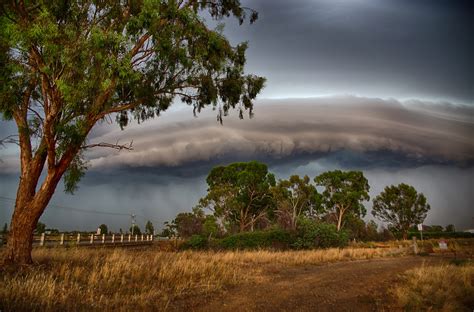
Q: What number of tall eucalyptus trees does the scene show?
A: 5